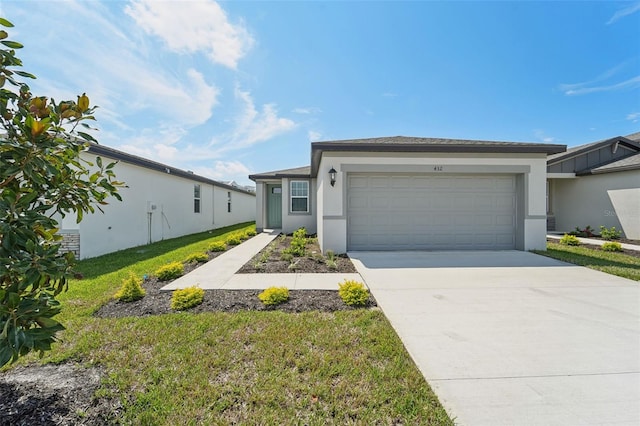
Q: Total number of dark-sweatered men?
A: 0